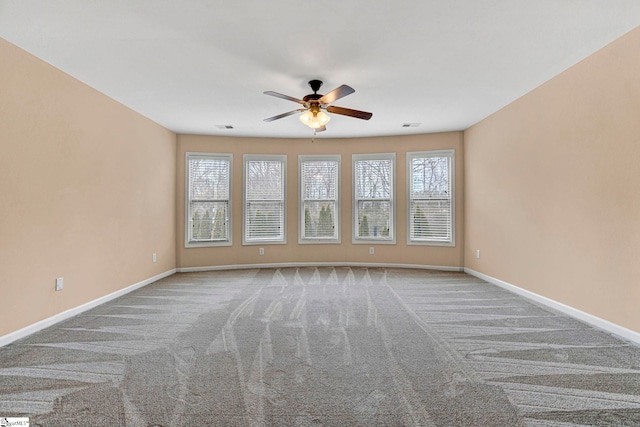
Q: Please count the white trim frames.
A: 5